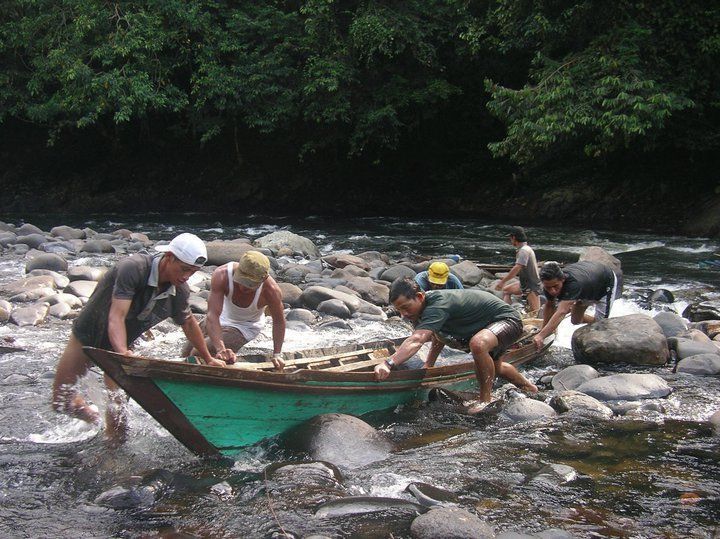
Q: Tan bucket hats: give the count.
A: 1